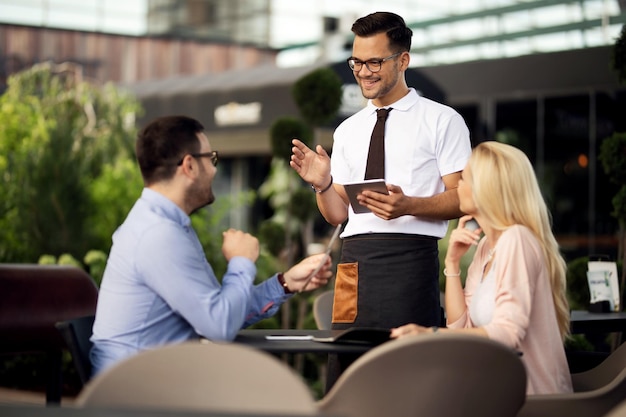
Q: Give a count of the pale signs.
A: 2